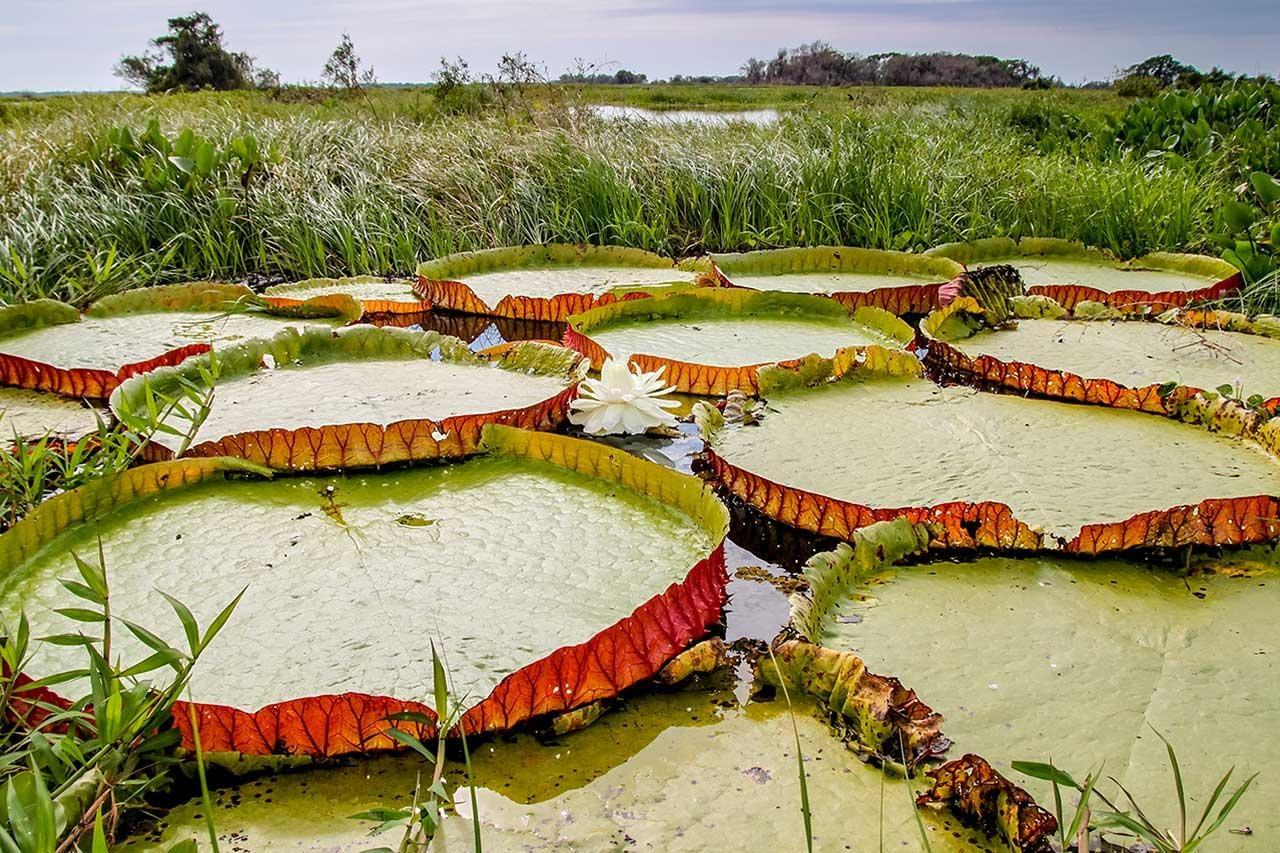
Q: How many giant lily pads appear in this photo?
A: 13